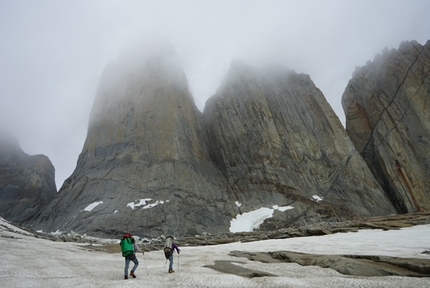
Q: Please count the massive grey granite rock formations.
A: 4